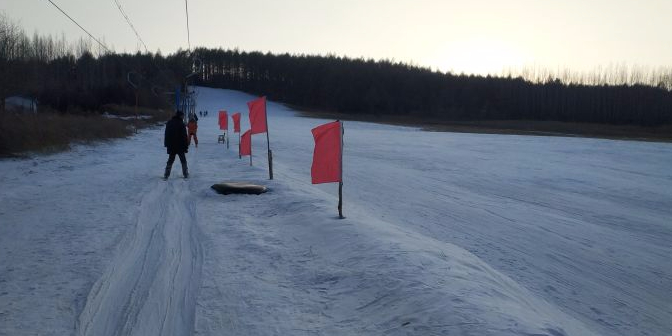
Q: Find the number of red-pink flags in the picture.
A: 5